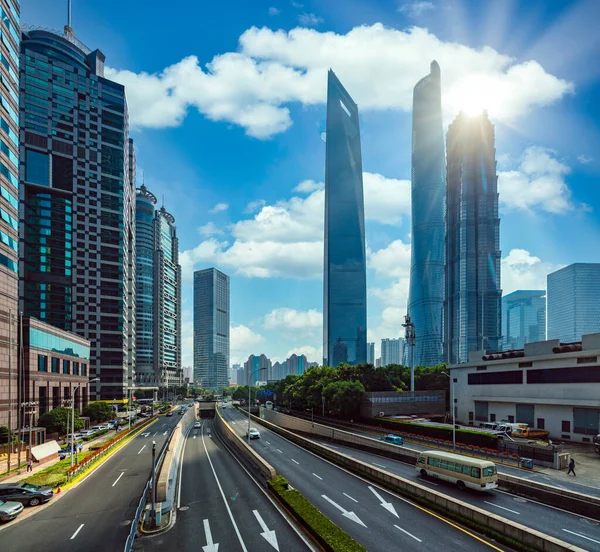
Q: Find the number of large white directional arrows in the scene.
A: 4